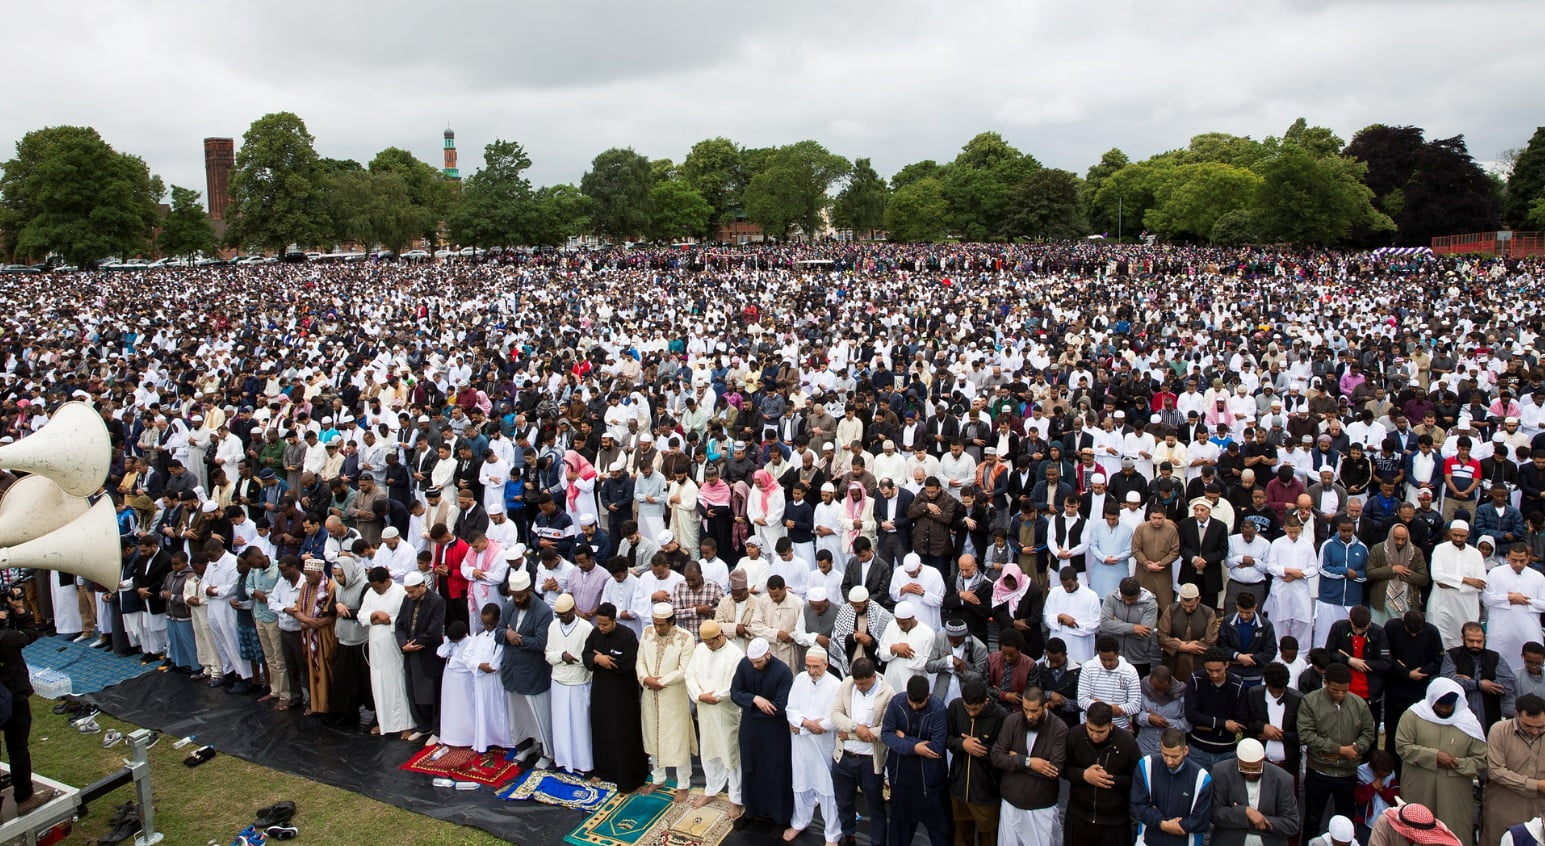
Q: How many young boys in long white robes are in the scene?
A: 2